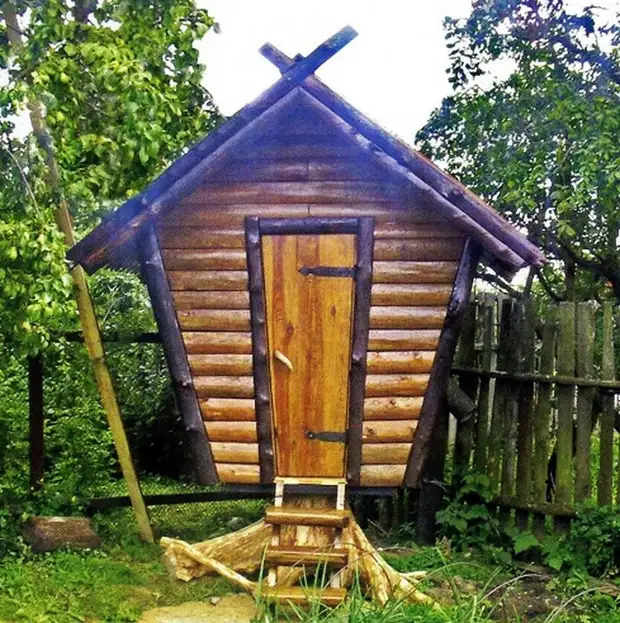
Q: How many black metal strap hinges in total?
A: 2